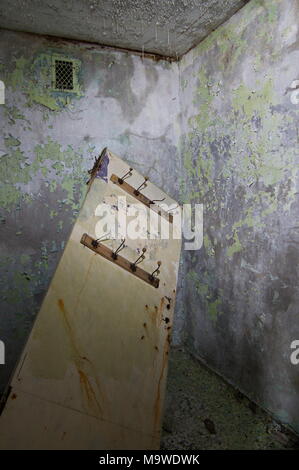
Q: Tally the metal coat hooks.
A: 8